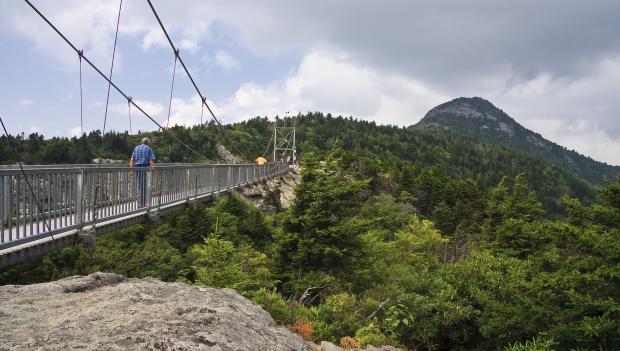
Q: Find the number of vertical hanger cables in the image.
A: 5